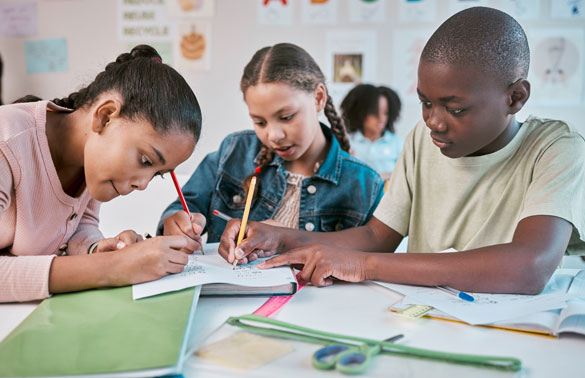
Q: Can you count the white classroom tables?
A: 1